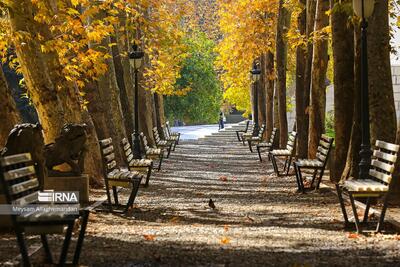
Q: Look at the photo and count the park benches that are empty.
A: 14